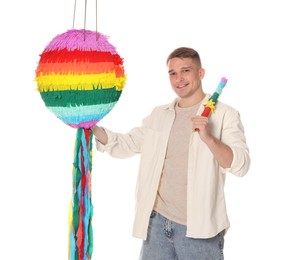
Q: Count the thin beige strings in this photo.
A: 3